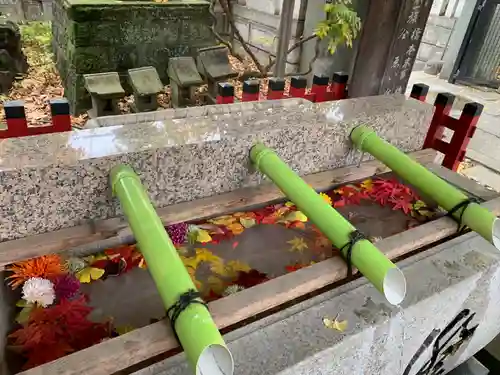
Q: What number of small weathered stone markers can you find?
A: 4